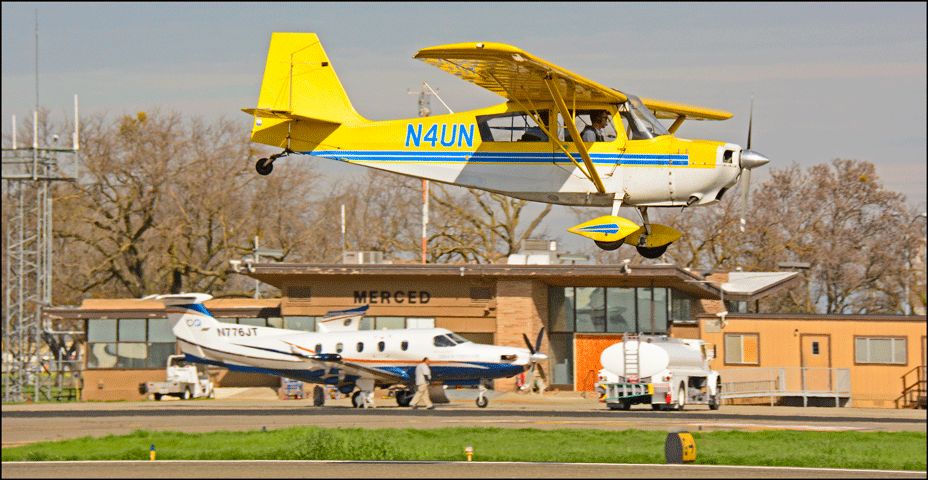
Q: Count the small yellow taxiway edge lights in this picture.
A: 2